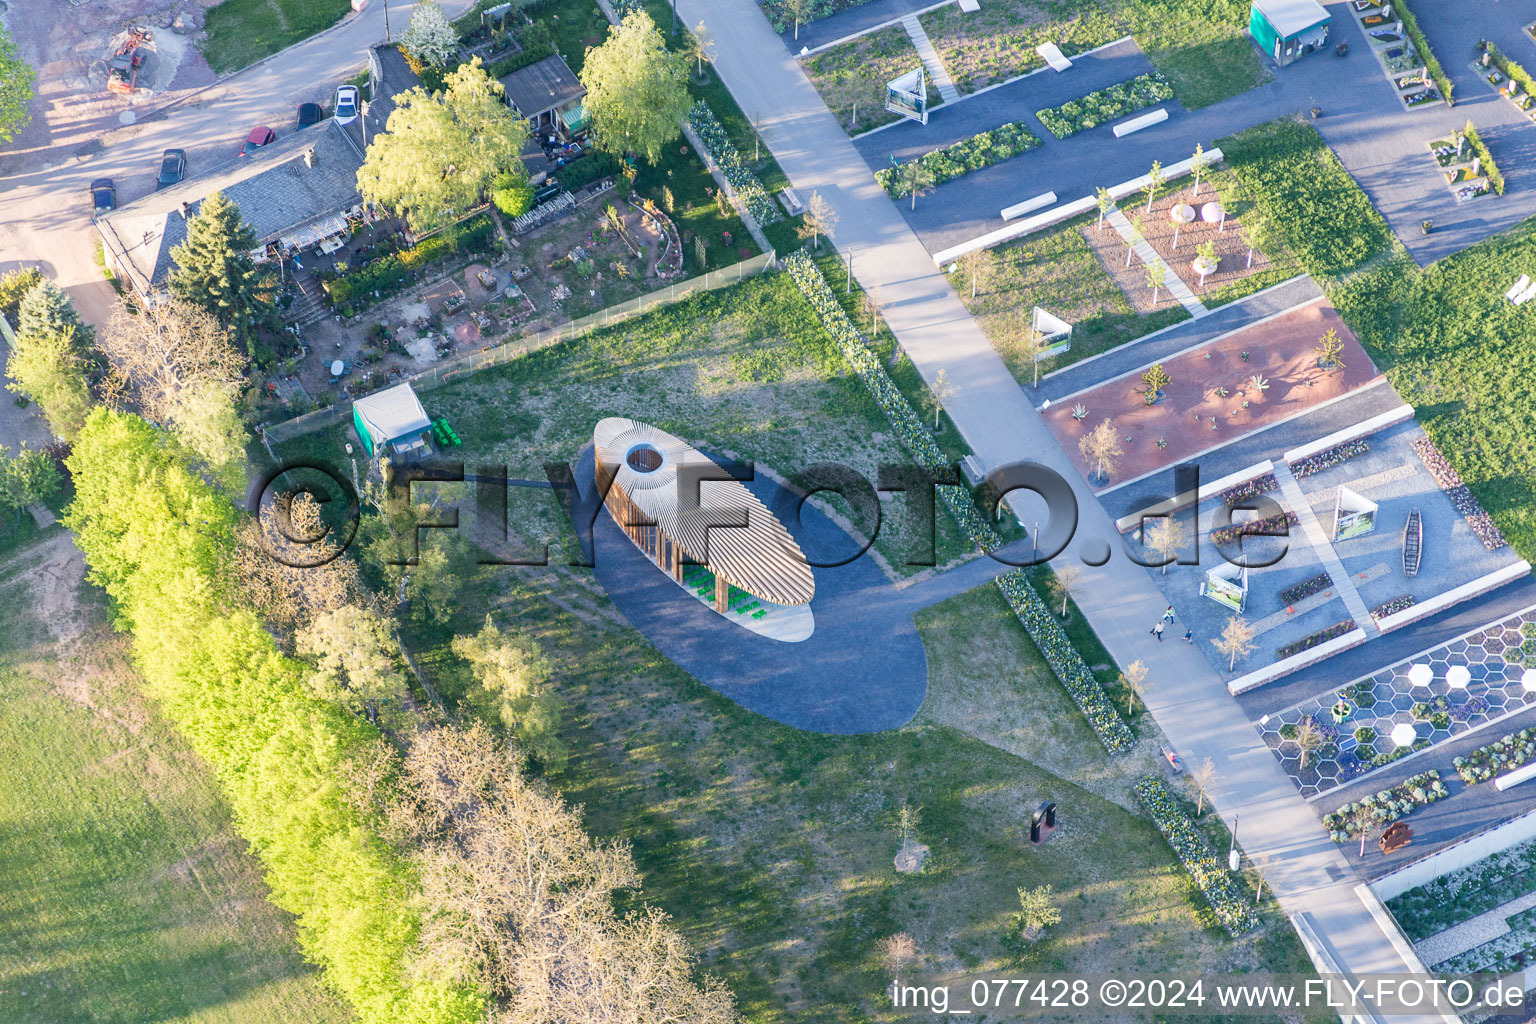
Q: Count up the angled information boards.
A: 4